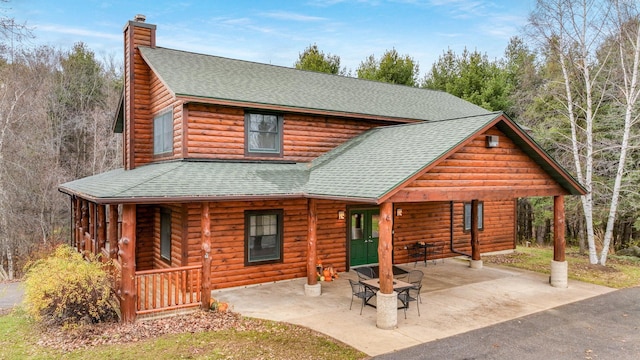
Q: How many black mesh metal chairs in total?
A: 6